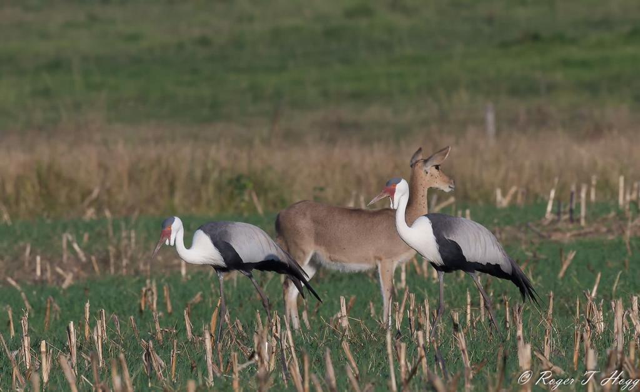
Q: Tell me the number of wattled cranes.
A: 2